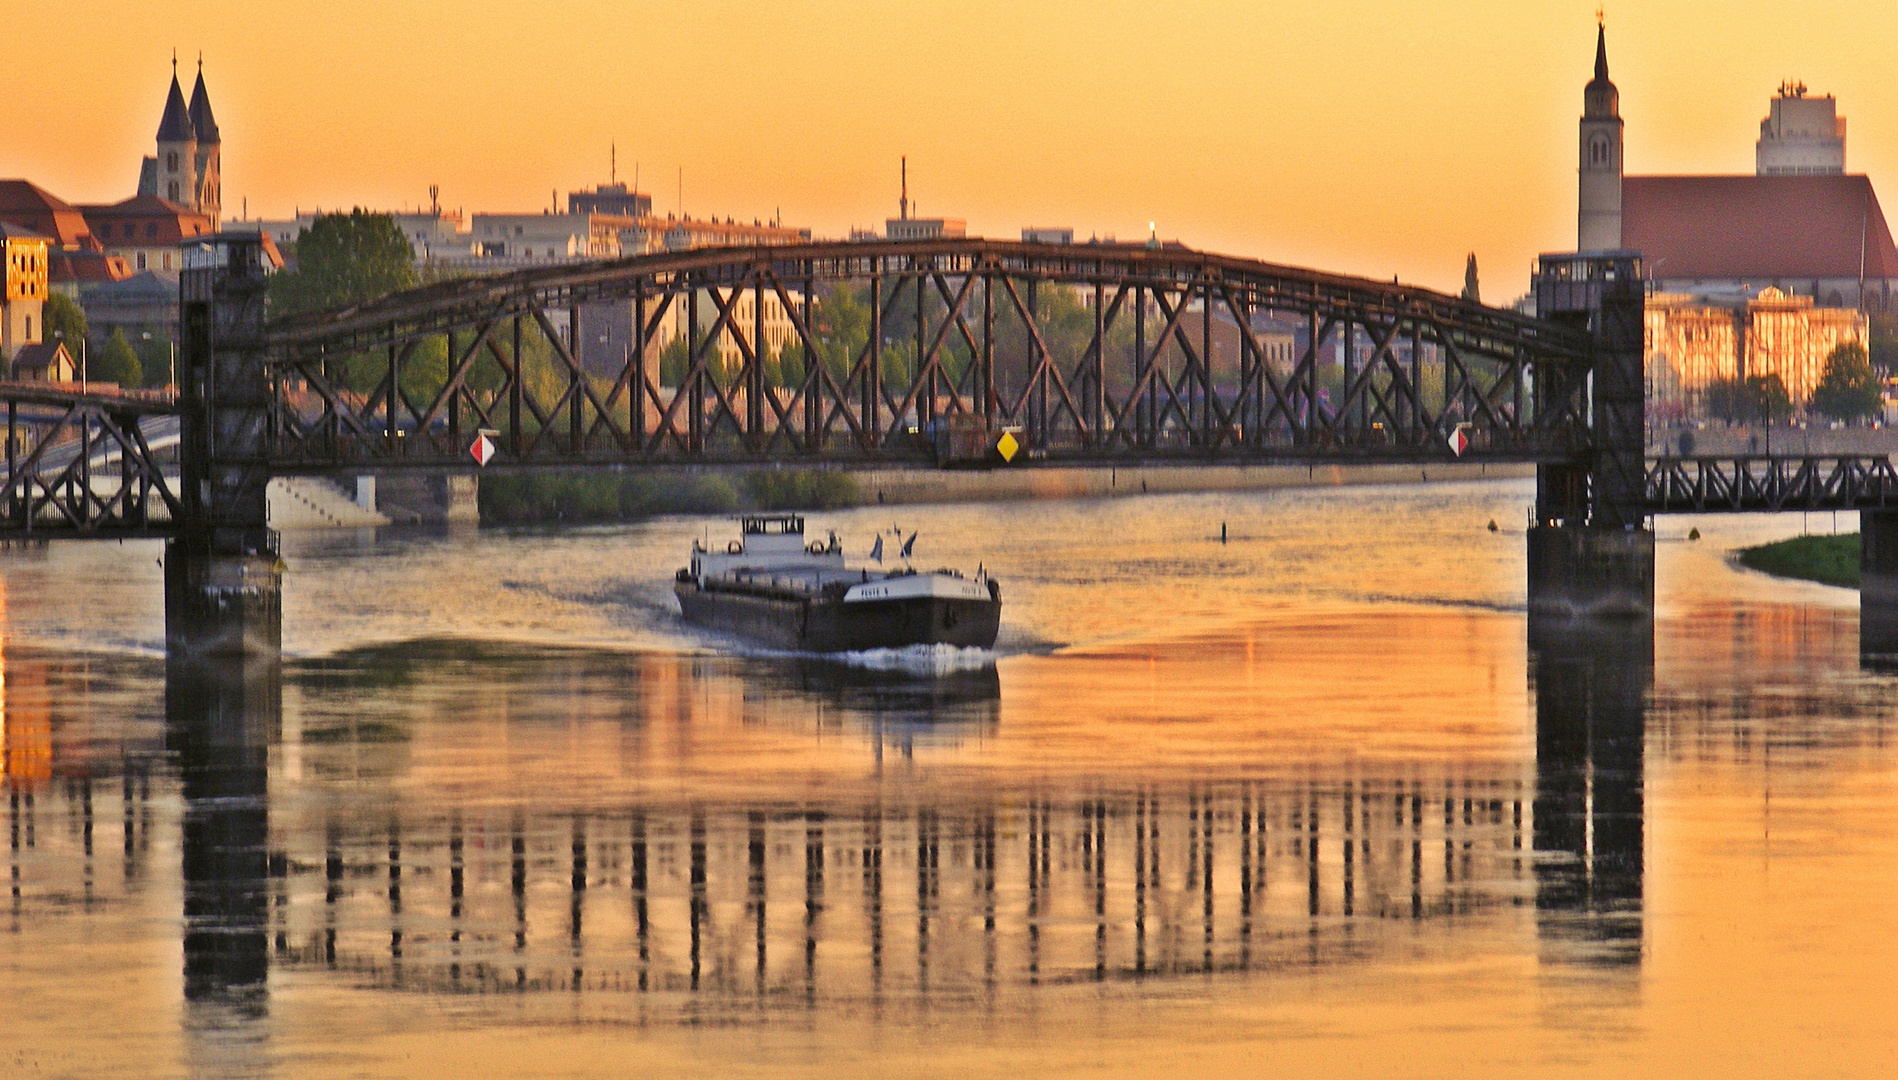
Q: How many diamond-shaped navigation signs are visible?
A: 3